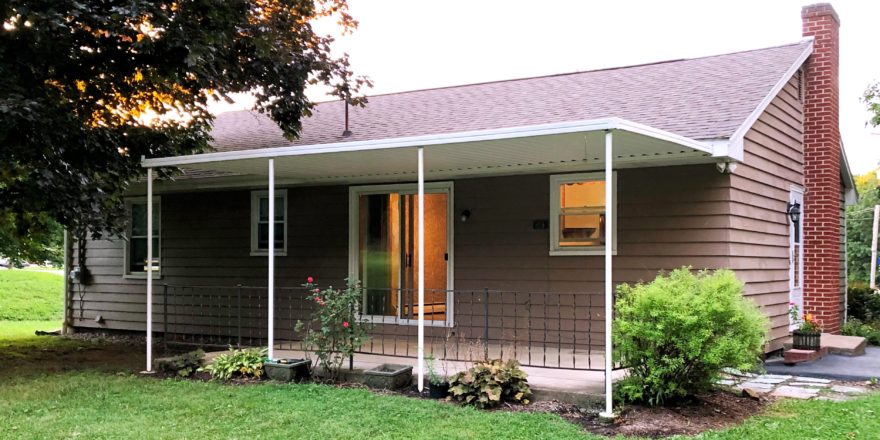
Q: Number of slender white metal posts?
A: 4